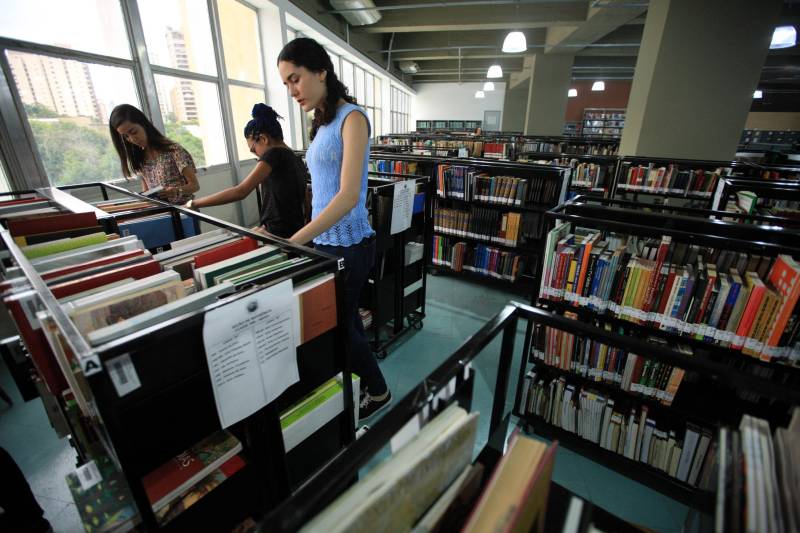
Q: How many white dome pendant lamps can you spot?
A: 8